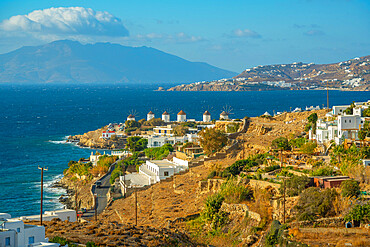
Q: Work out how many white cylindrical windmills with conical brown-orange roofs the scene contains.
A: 6